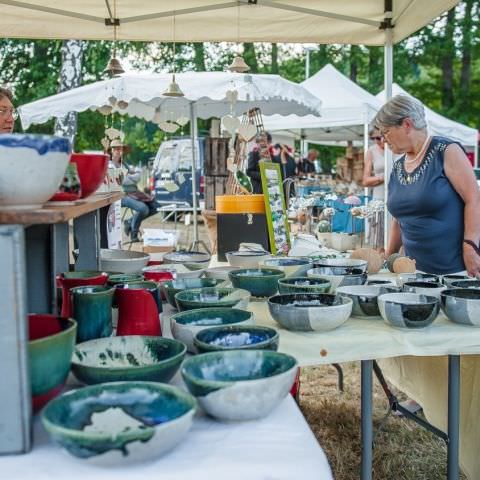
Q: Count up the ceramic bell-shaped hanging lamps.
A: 3